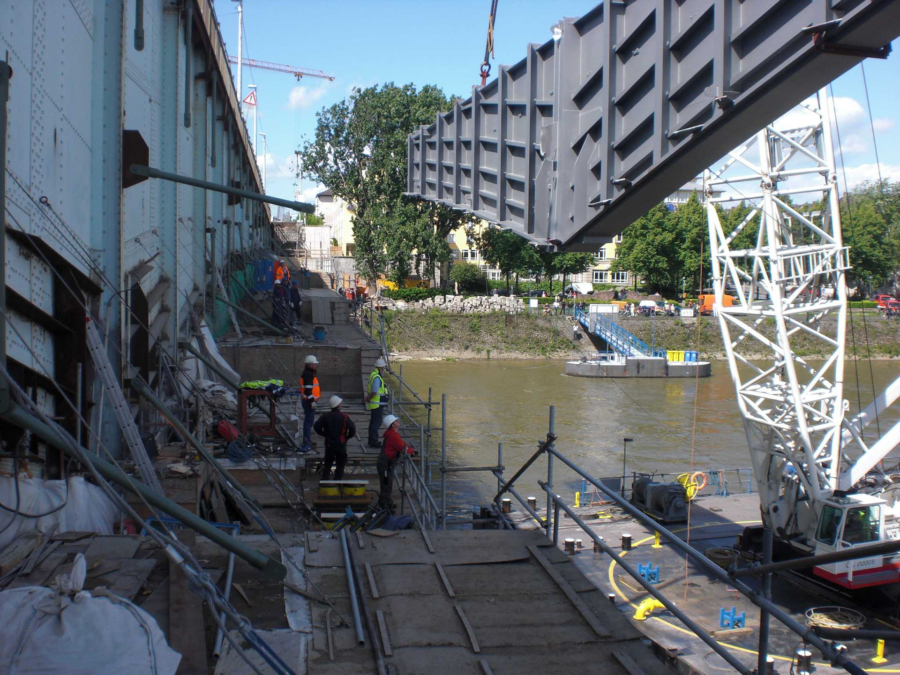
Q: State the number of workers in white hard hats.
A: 6